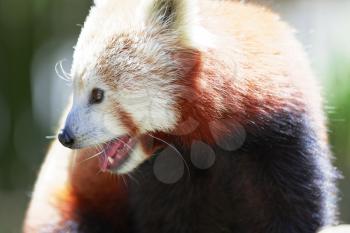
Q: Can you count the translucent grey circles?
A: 3